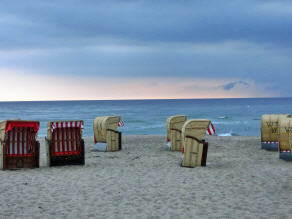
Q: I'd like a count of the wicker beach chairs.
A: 7